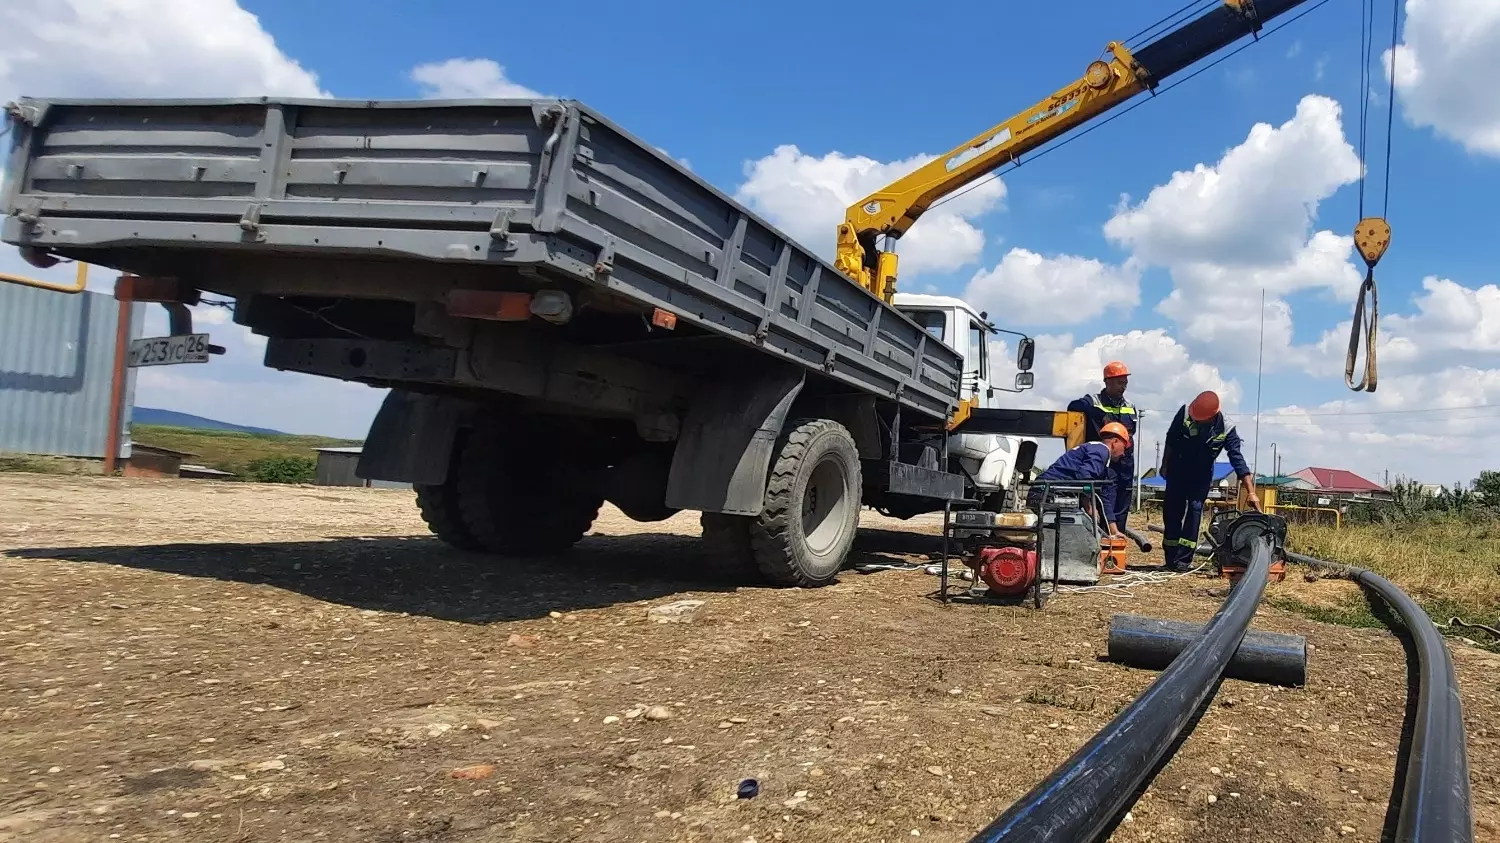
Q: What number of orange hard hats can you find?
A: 3